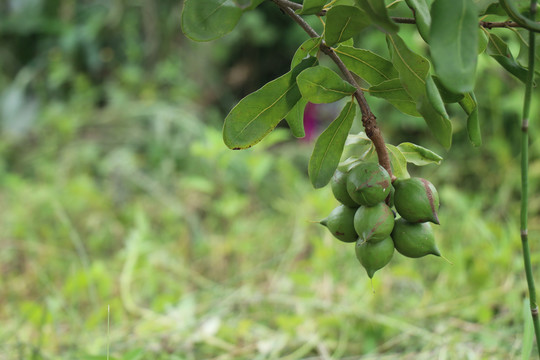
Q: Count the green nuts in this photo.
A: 7